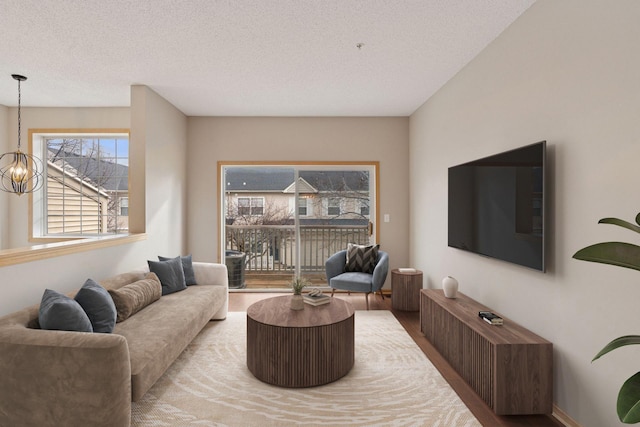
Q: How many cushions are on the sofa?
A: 5